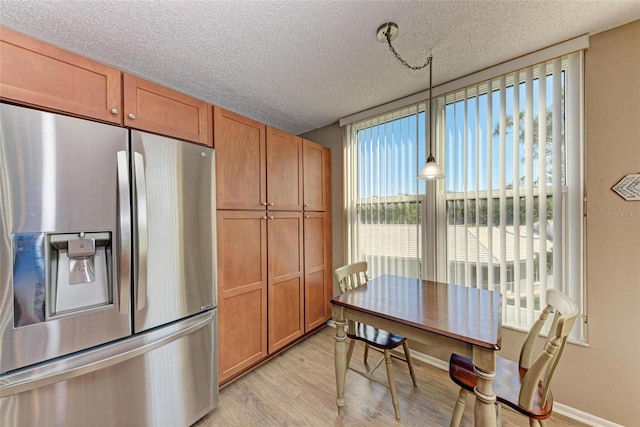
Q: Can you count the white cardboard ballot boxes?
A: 0